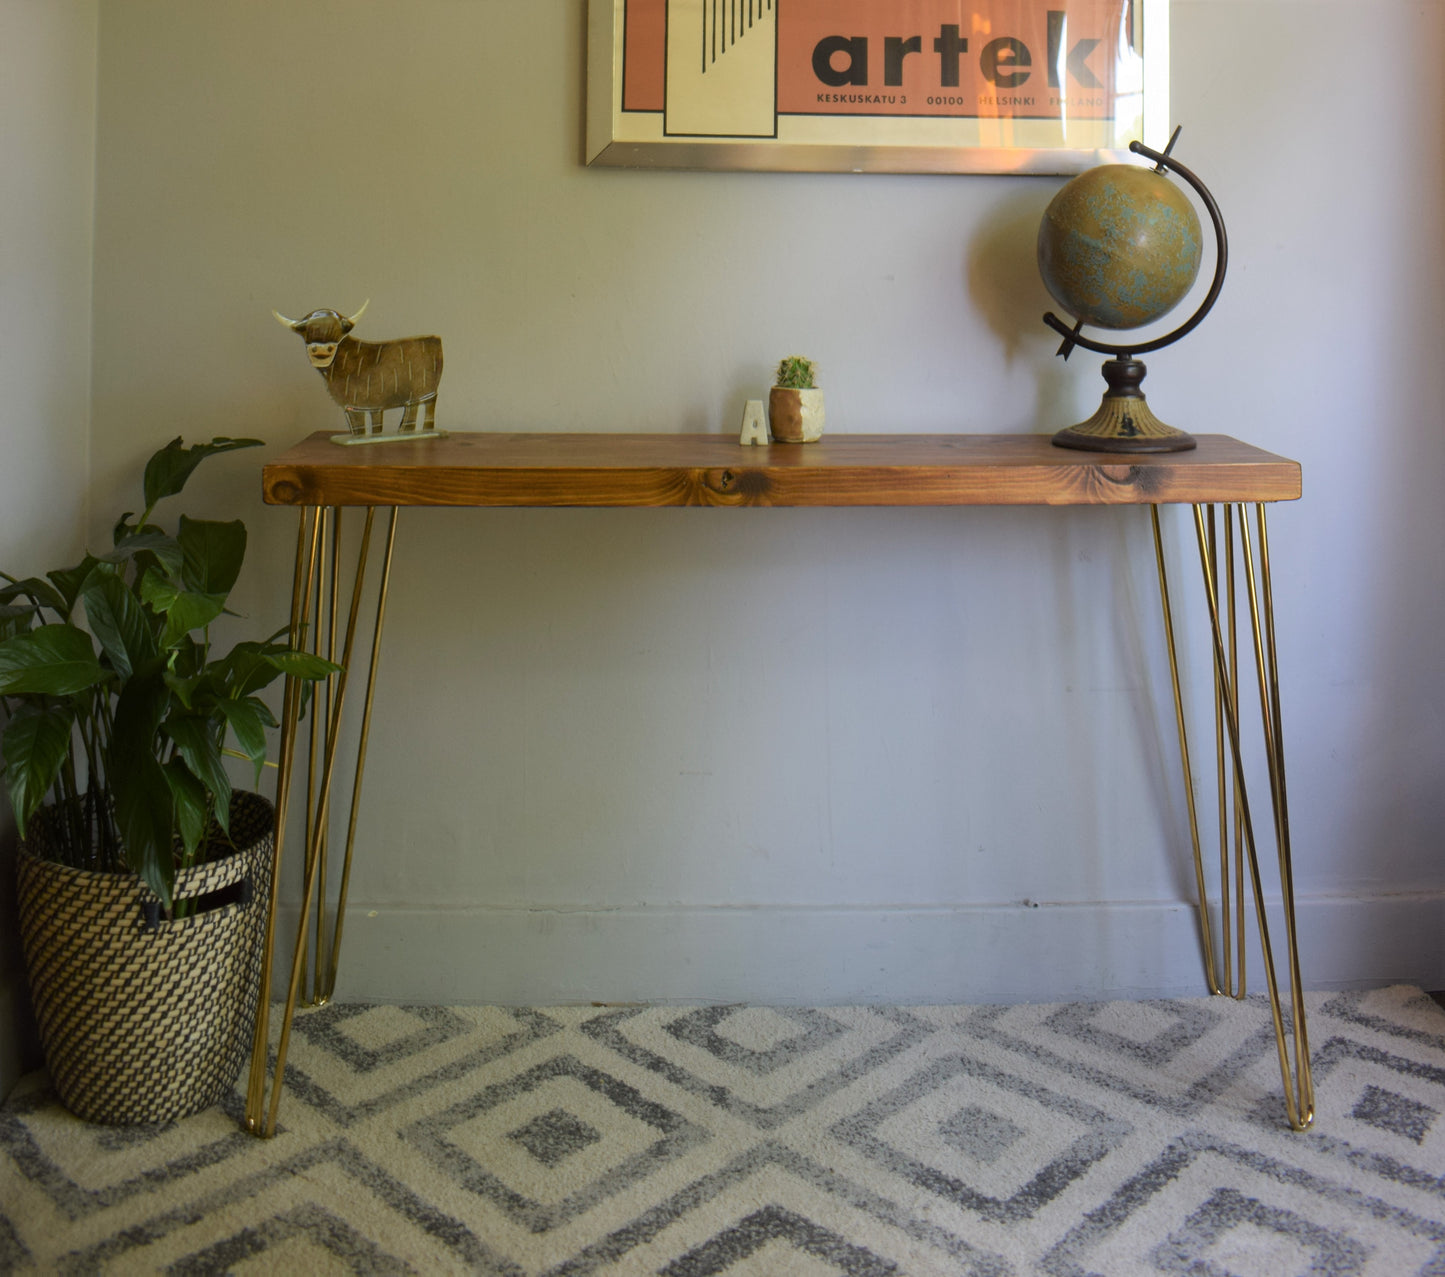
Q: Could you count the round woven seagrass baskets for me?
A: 1